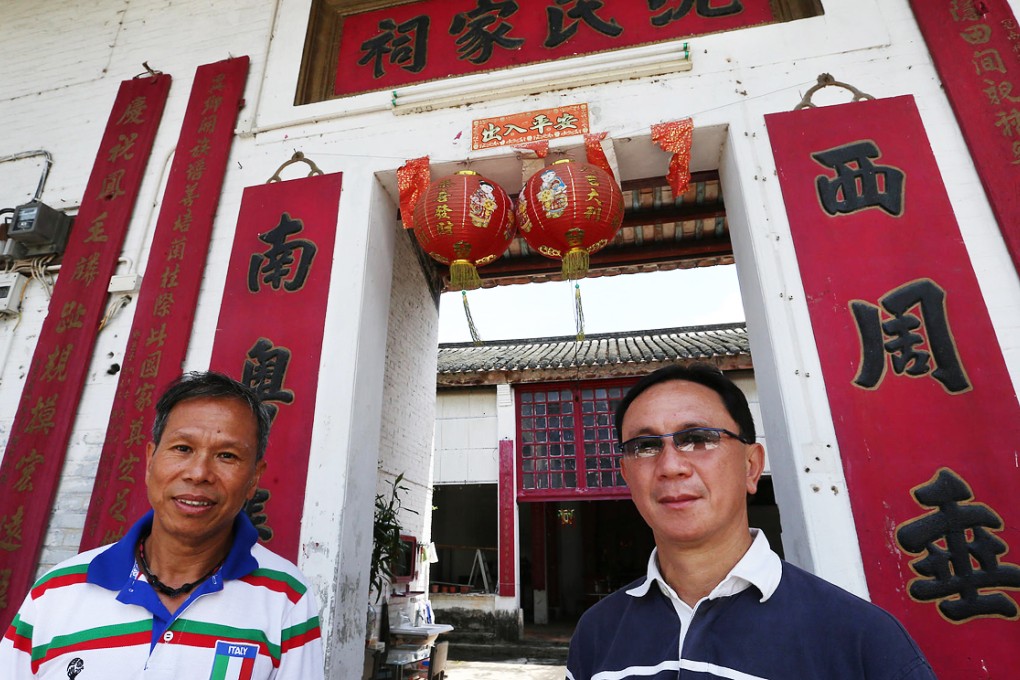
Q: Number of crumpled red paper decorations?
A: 4